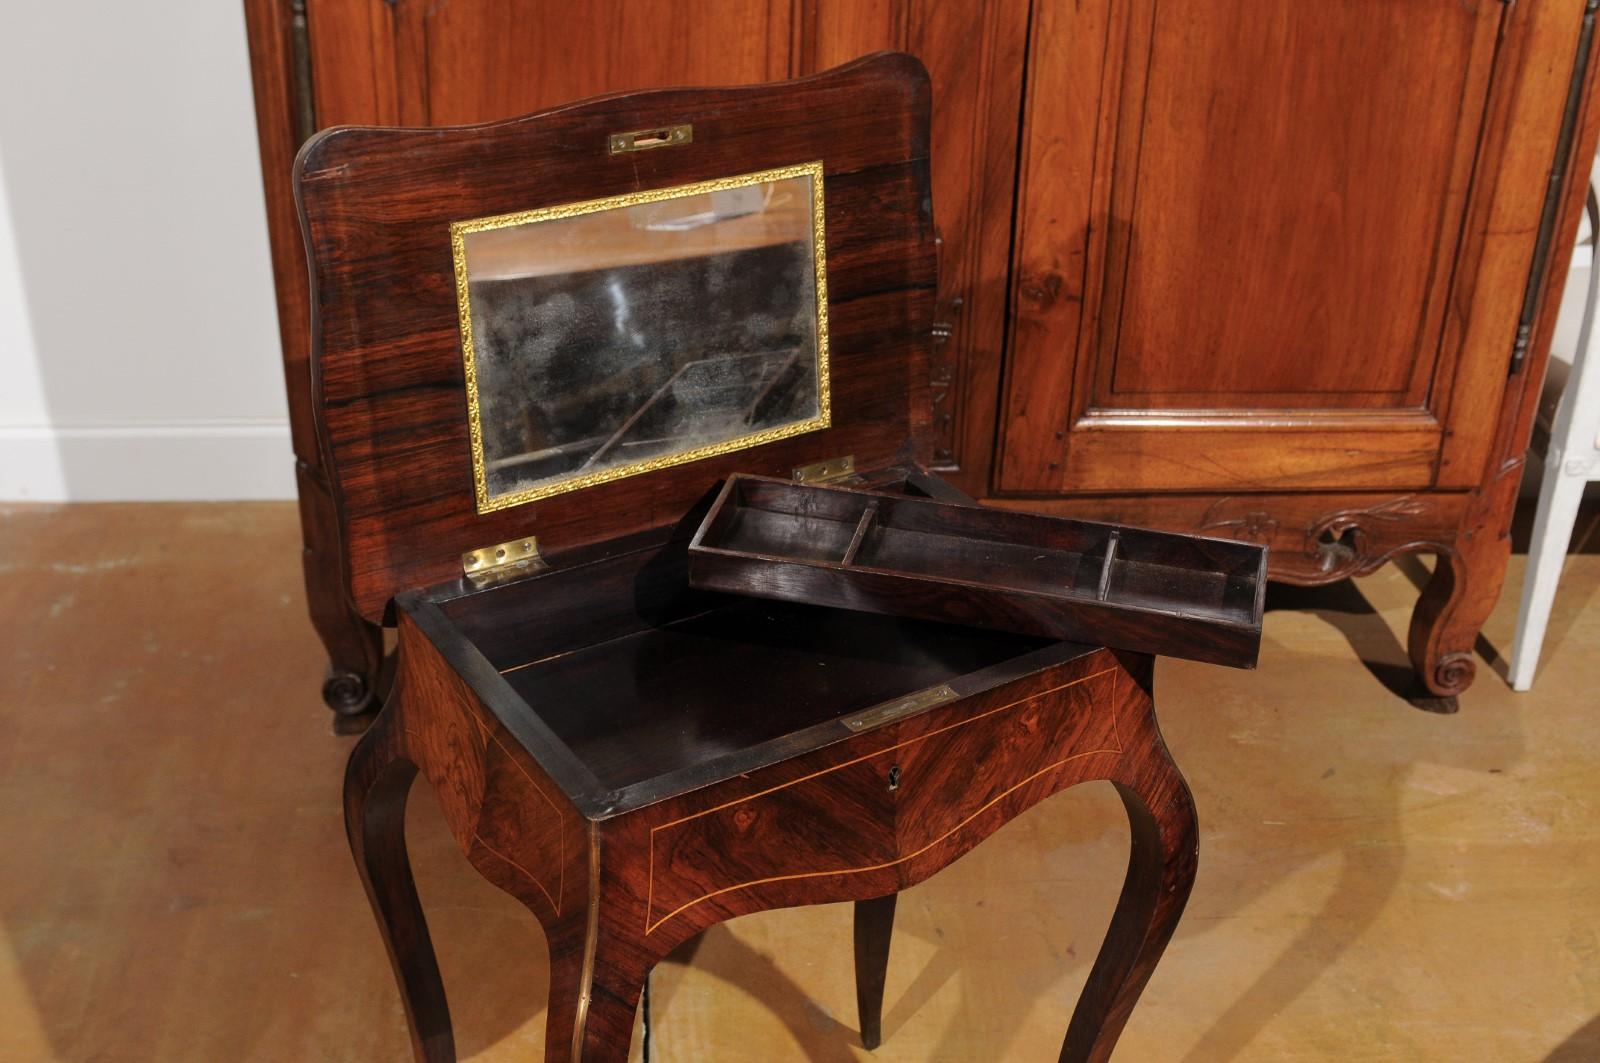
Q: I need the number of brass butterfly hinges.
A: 2